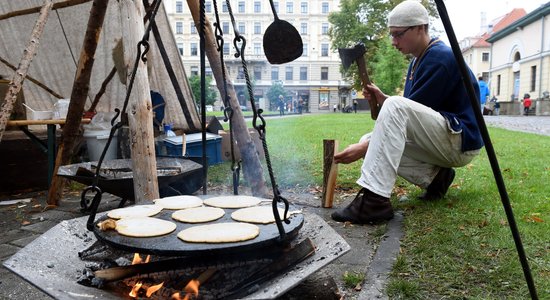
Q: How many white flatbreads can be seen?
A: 7